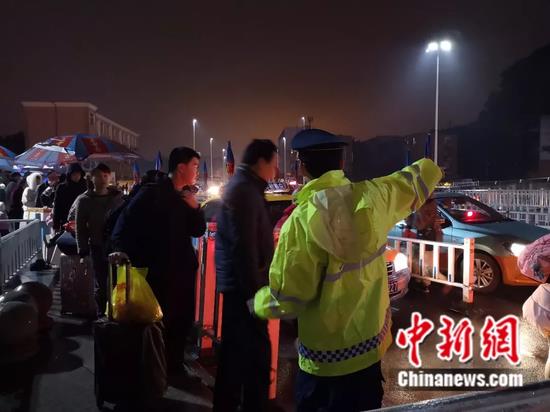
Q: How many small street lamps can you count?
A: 5